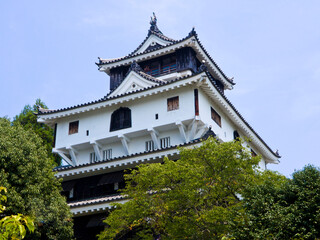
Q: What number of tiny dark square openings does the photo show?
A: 2